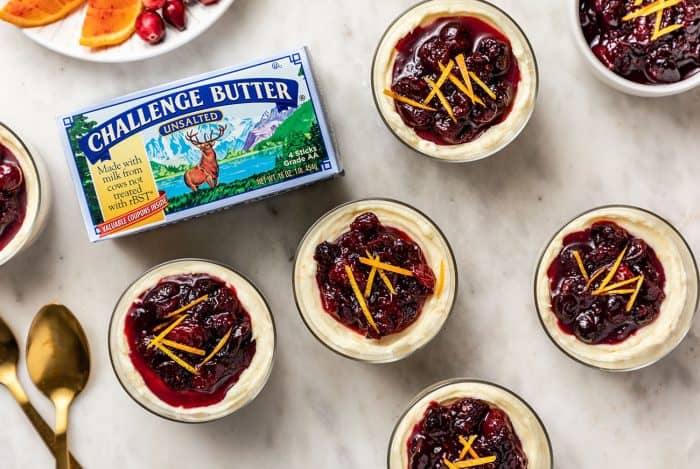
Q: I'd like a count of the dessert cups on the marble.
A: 6